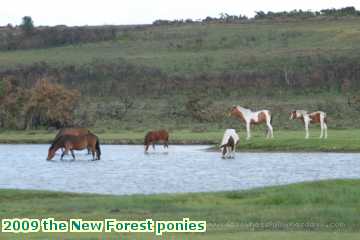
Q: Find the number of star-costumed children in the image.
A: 0